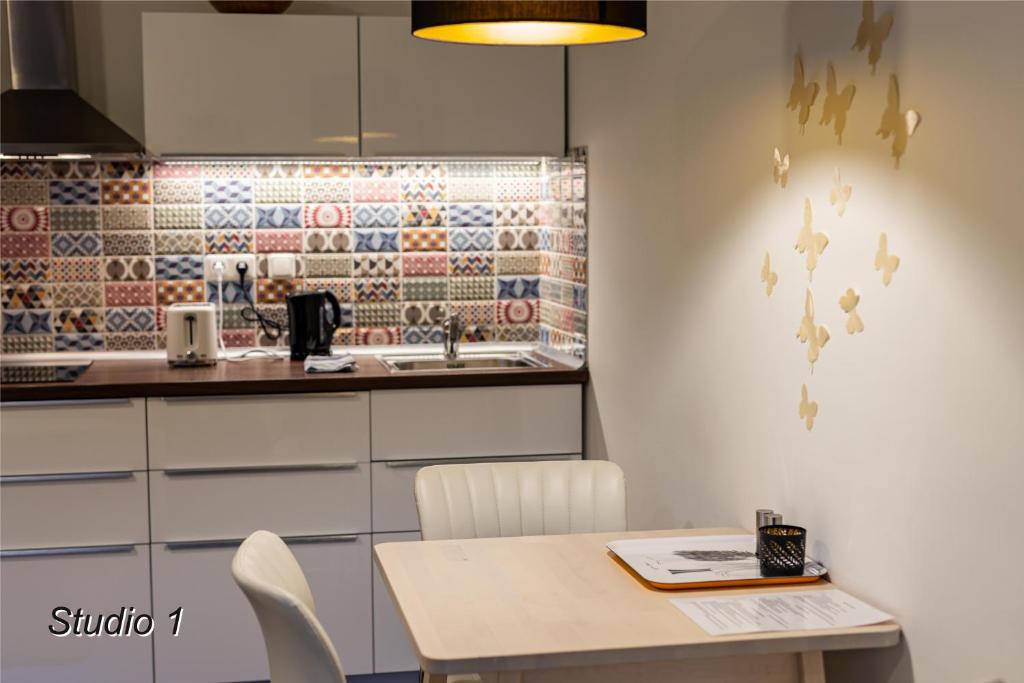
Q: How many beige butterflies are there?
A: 12